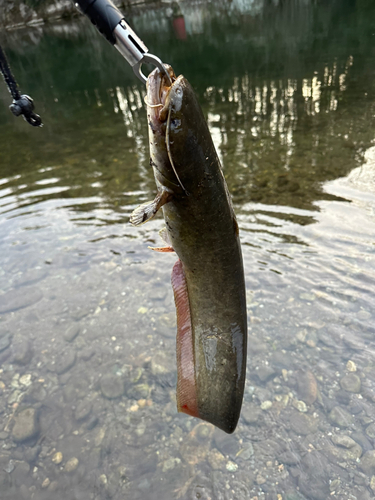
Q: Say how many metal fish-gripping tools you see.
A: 1